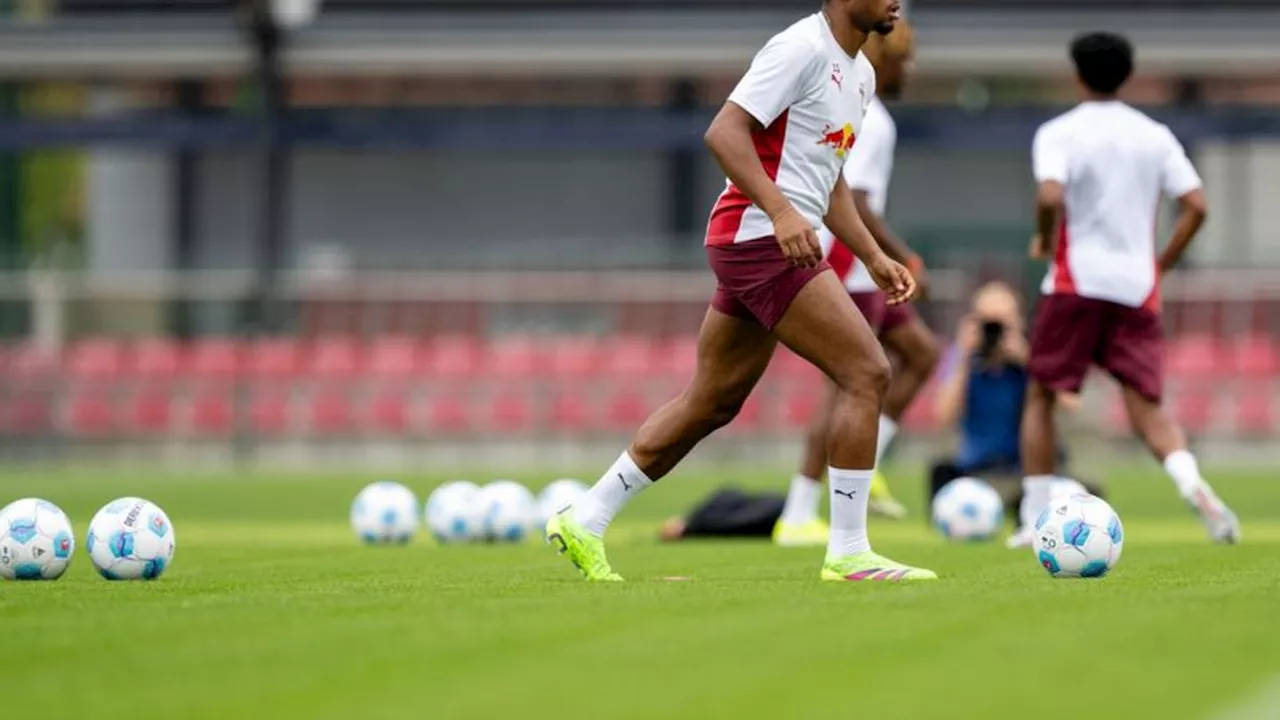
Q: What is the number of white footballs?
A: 9